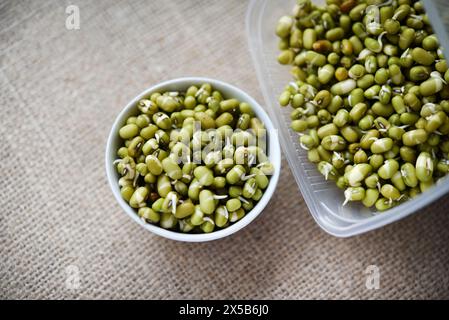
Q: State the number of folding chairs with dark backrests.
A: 0